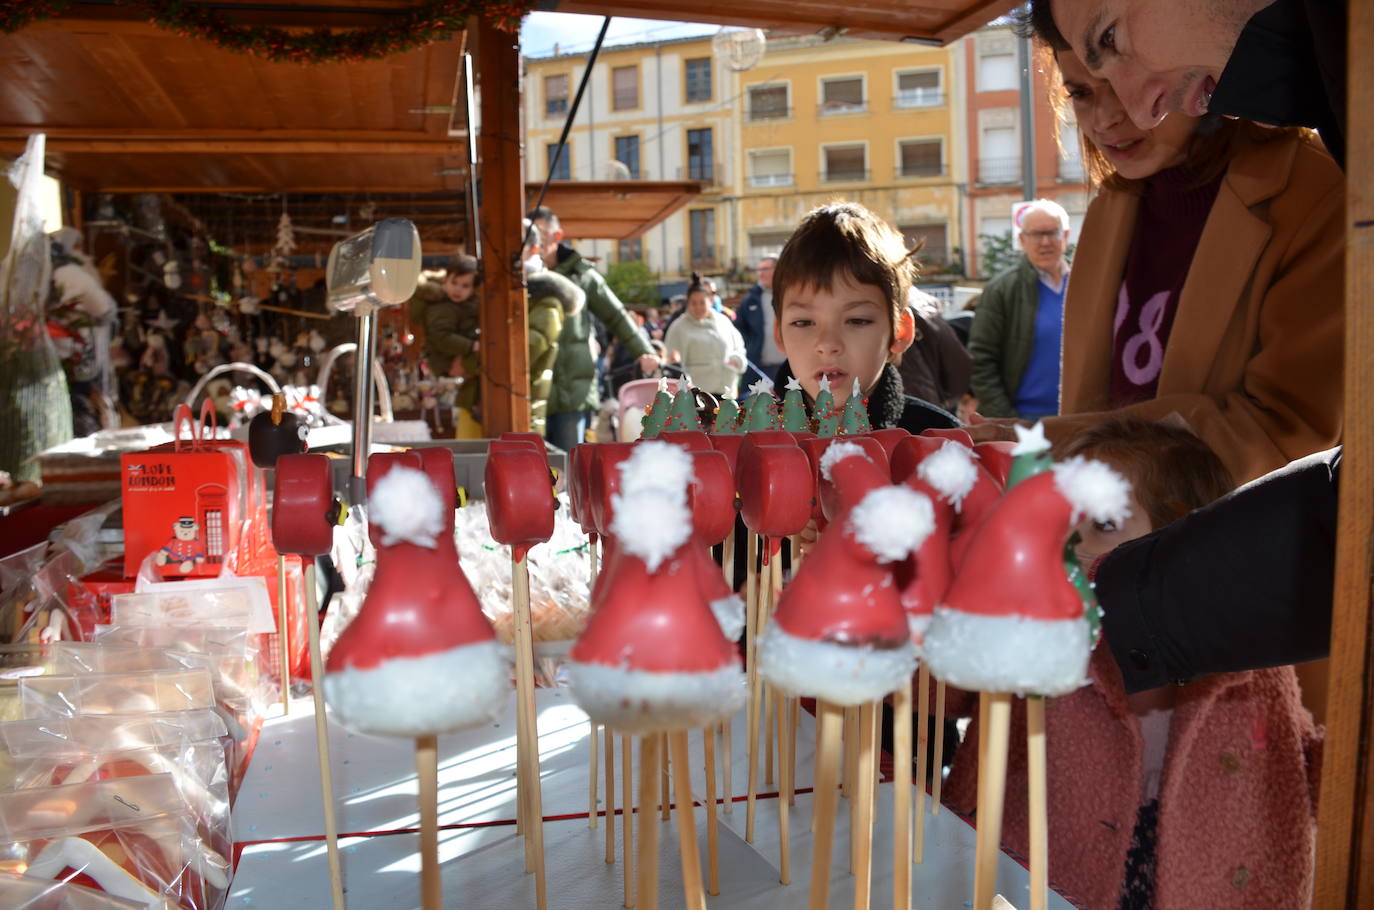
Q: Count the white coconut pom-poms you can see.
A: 7